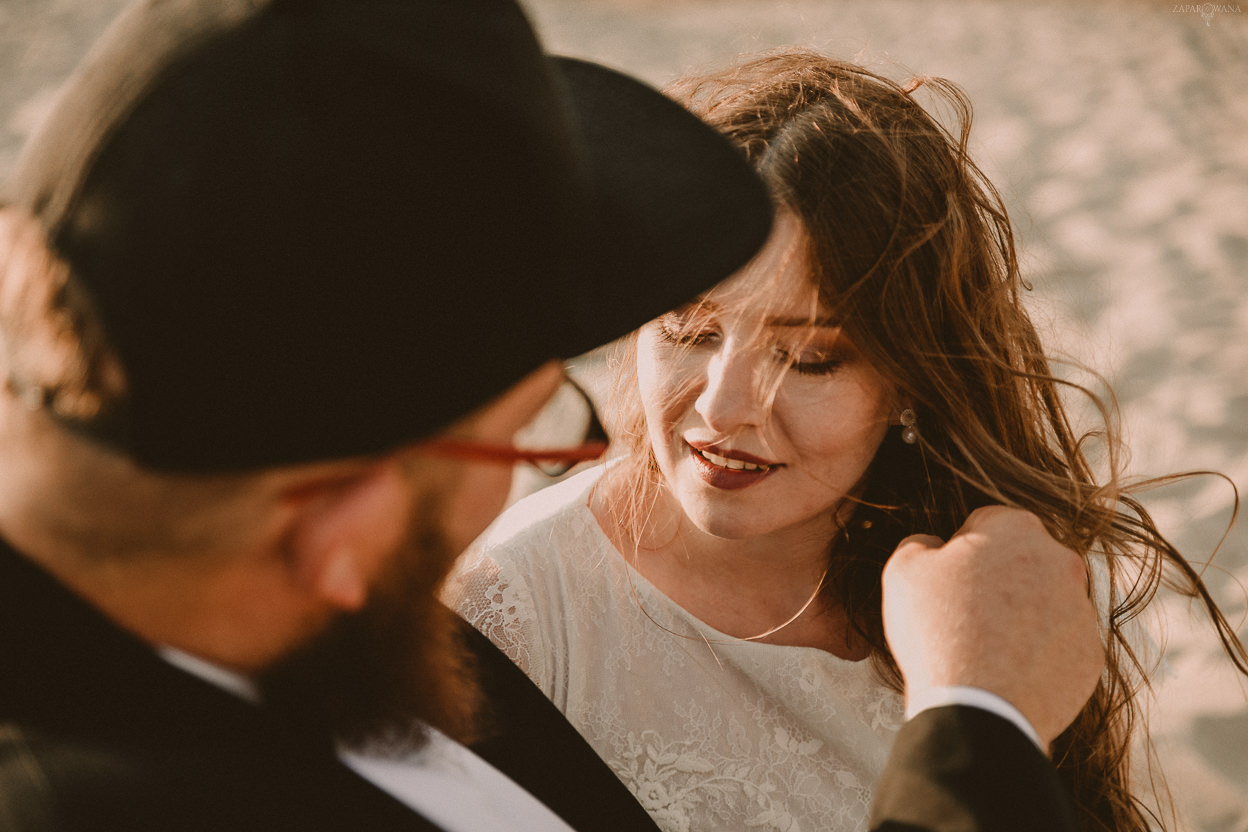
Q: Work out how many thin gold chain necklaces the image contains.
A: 1